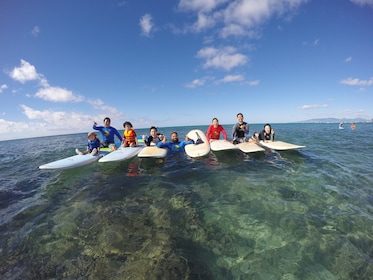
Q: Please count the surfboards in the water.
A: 7